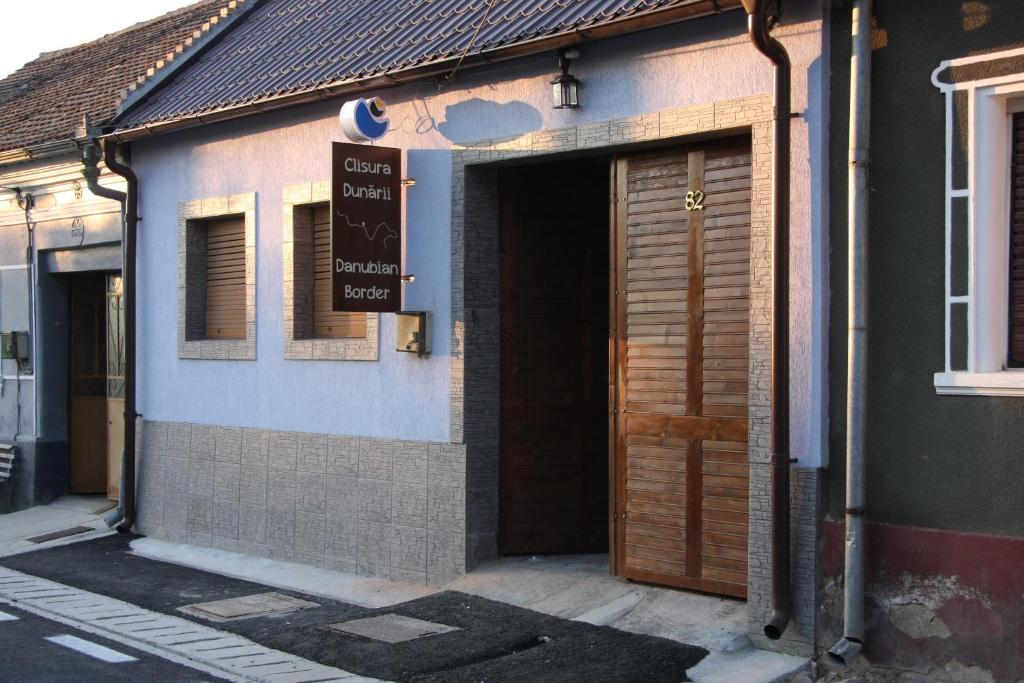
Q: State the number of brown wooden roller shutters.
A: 2